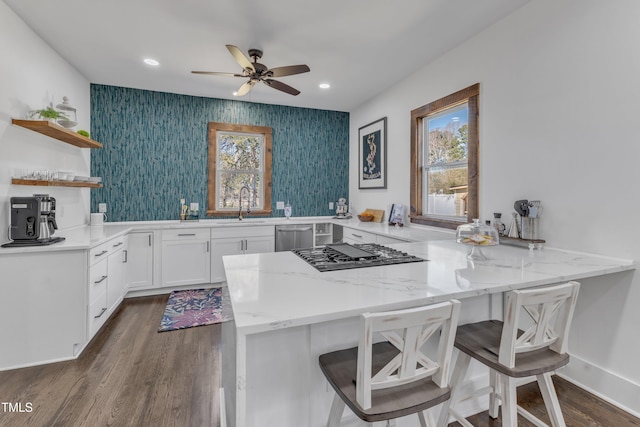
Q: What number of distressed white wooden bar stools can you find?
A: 2